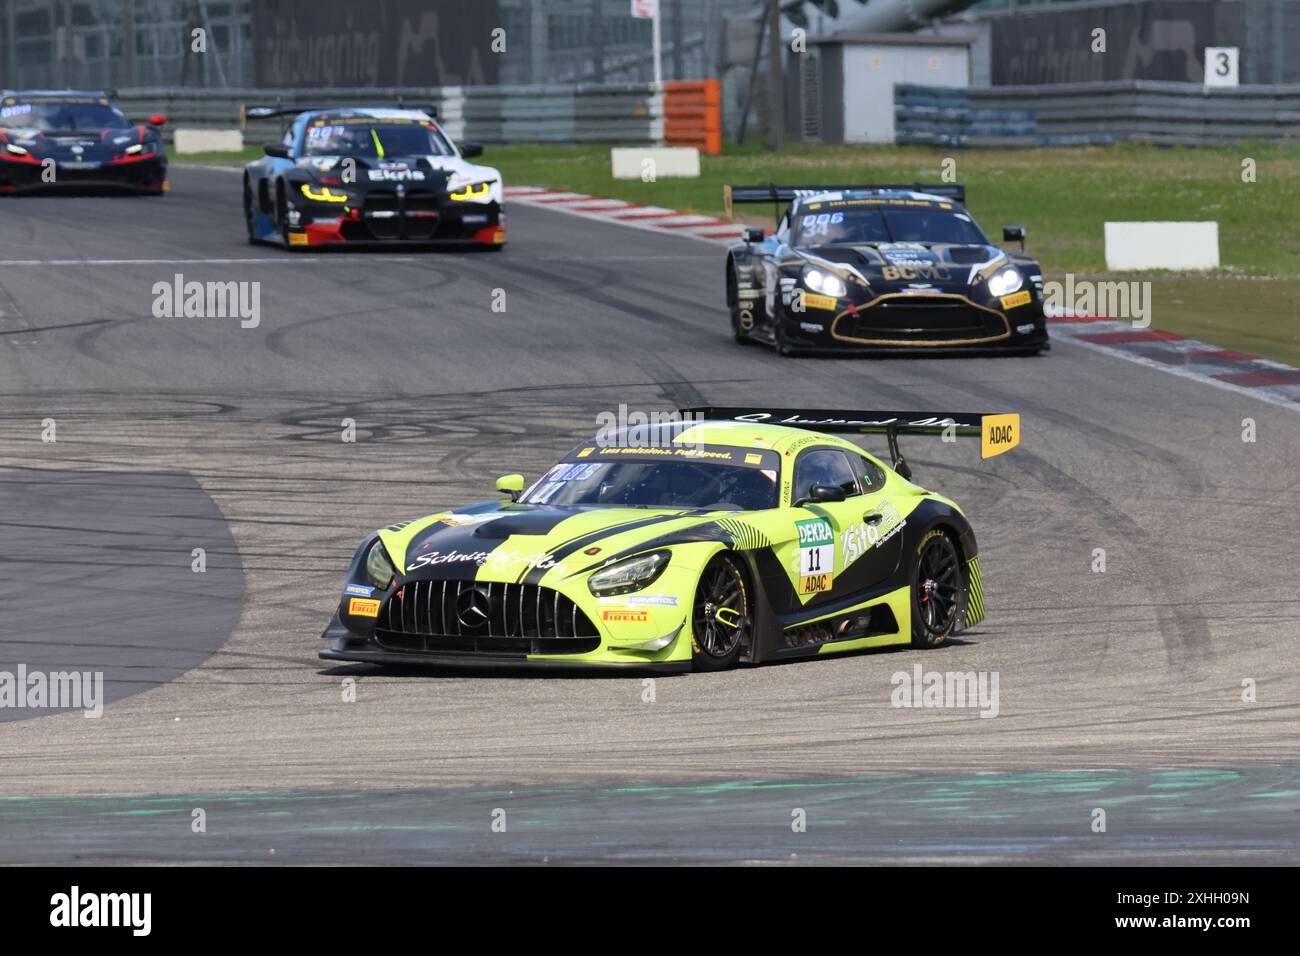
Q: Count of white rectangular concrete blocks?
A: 3